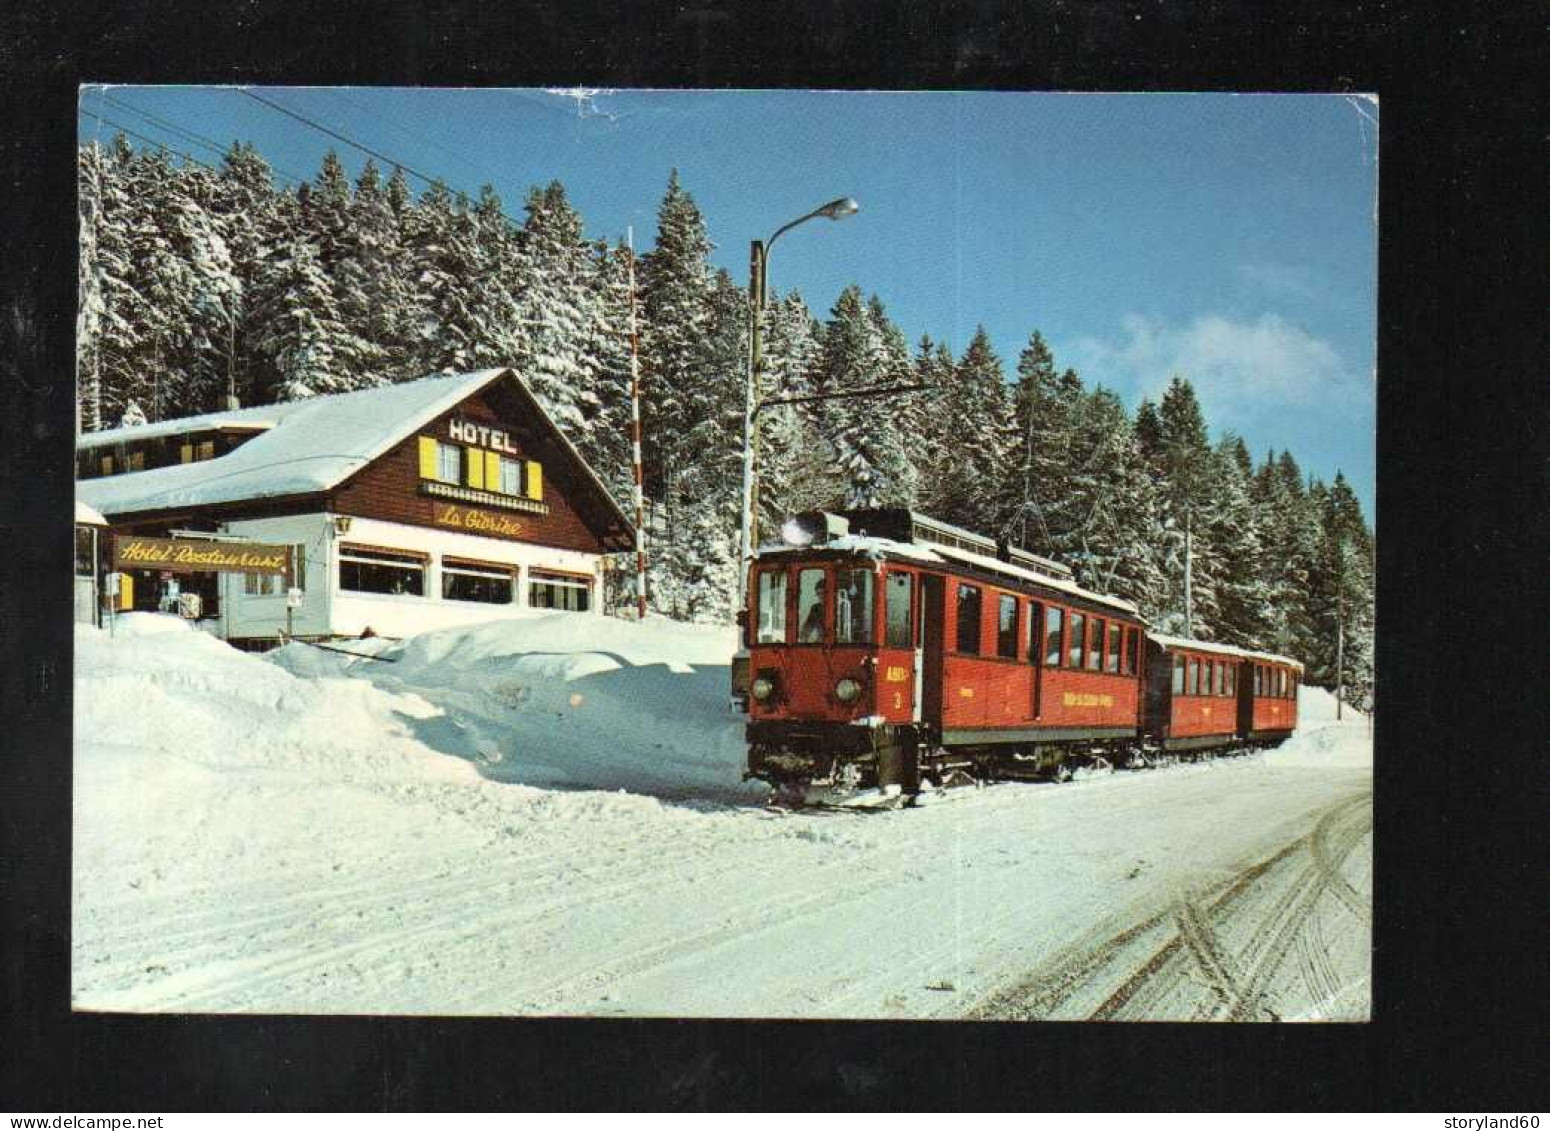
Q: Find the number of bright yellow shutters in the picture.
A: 4